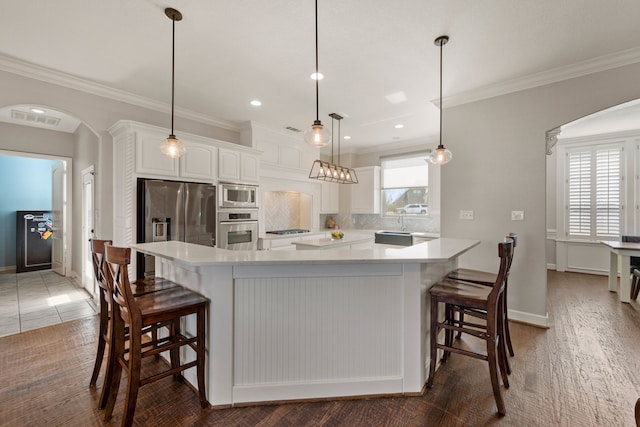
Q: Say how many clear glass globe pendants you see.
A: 3